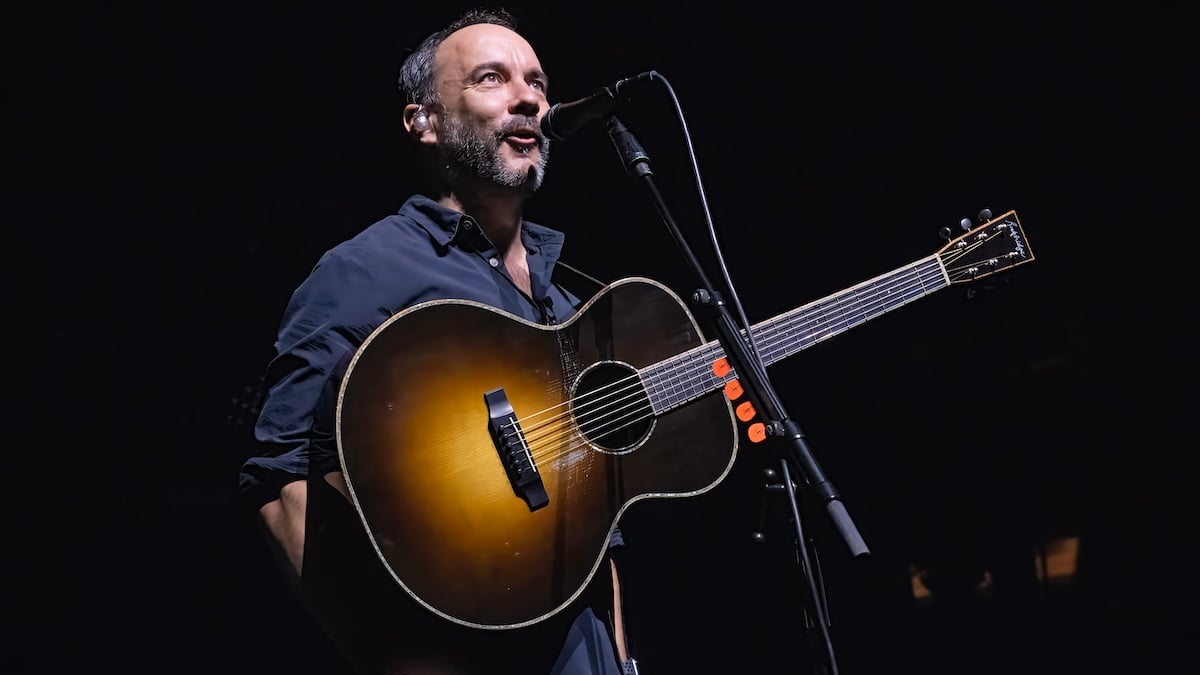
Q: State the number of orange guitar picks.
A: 4